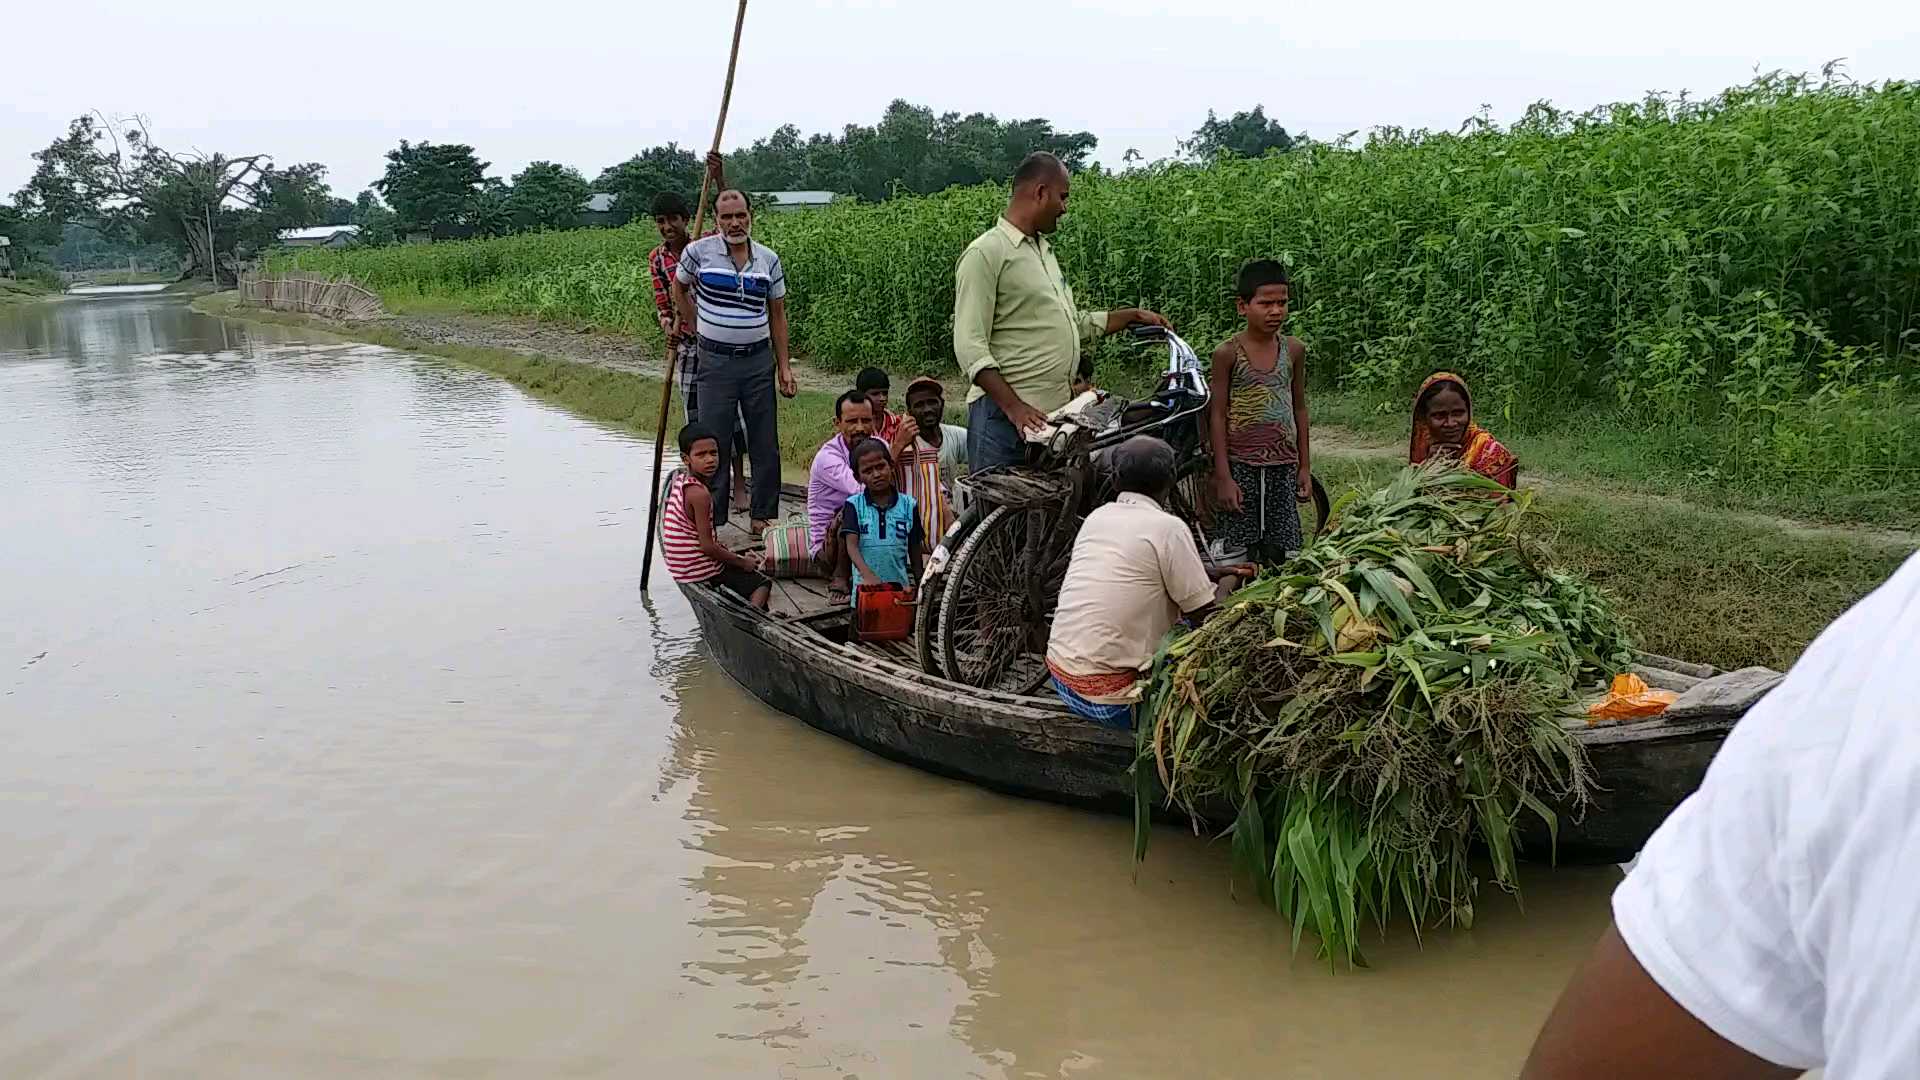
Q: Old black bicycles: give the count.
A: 2